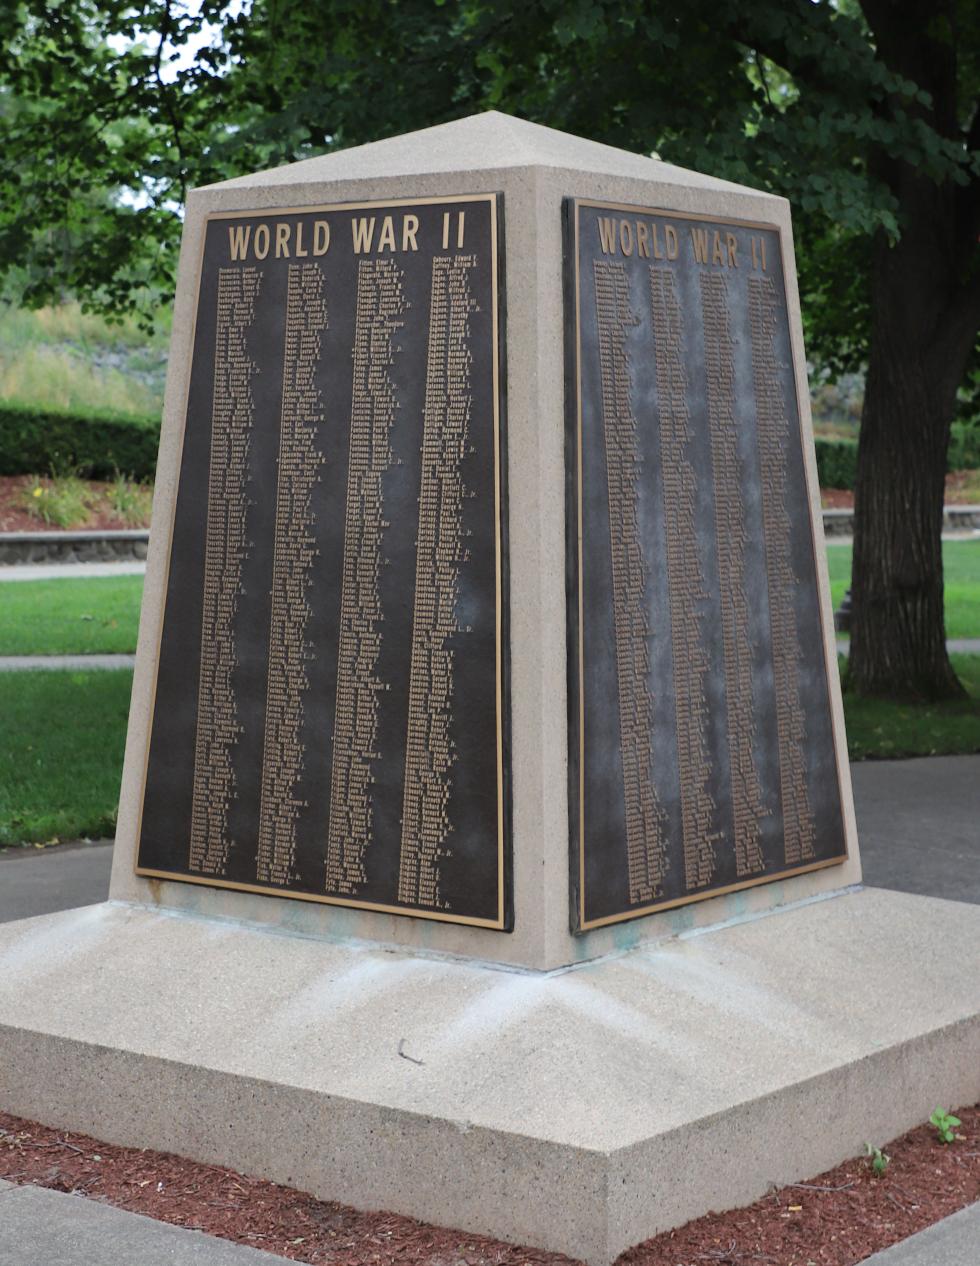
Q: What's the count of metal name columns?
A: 8